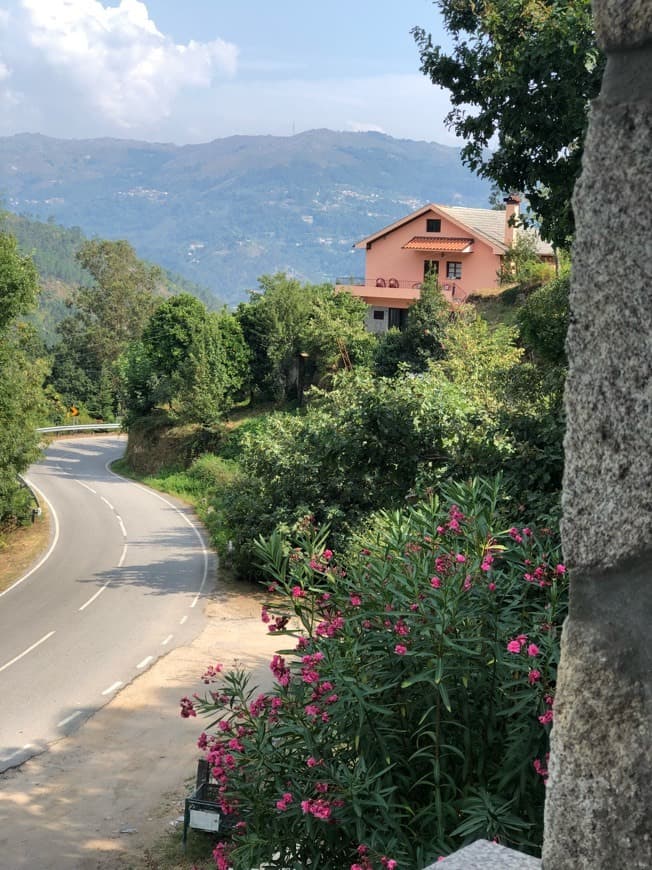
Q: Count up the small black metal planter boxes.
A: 1